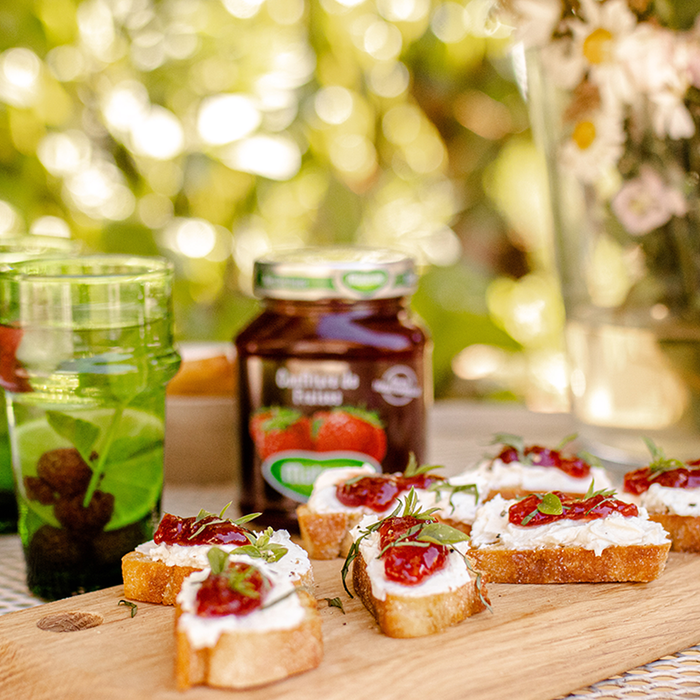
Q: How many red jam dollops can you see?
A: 7